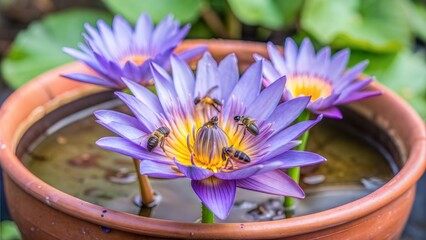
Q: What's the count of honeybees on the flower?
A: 5